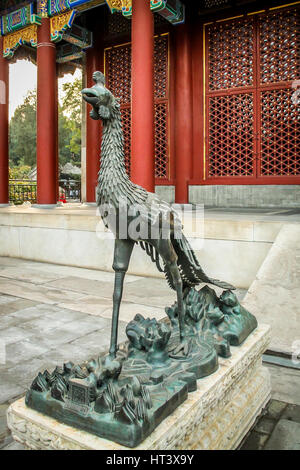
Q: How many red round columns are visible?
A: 5